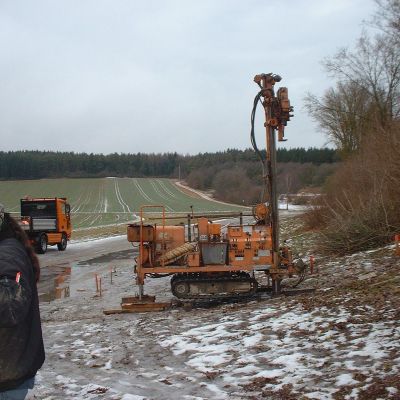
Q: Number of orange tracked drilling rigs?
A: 1